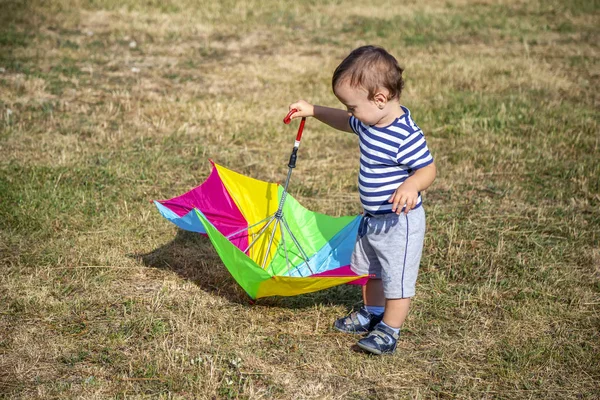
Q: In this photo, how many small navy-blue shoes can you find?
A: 2